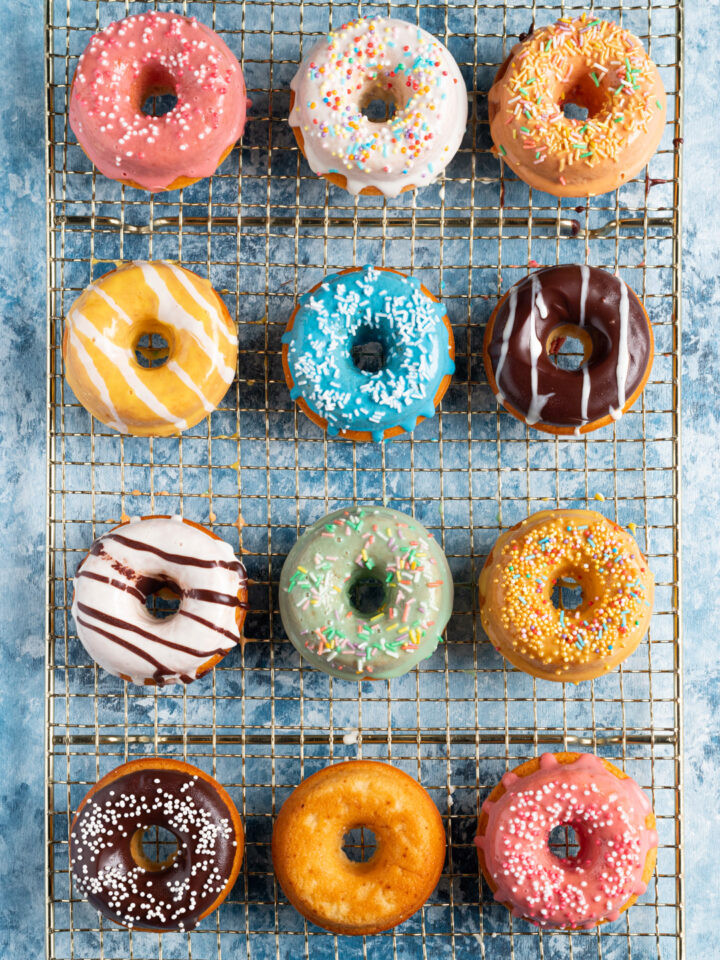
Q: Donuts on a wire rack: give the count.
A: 12